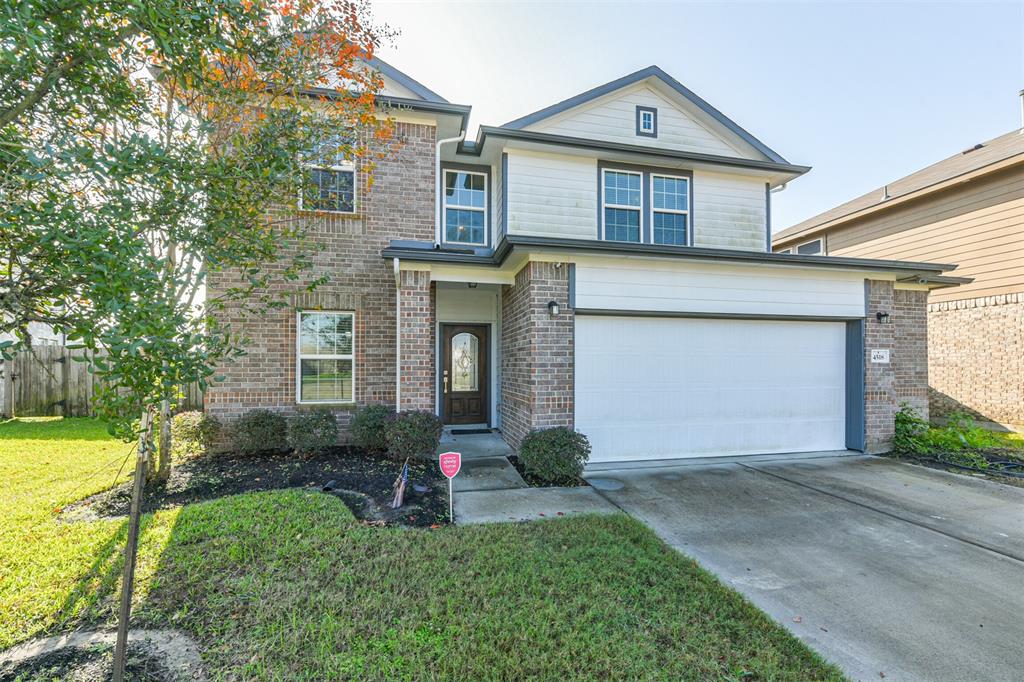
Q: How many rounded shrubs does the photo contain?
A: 6